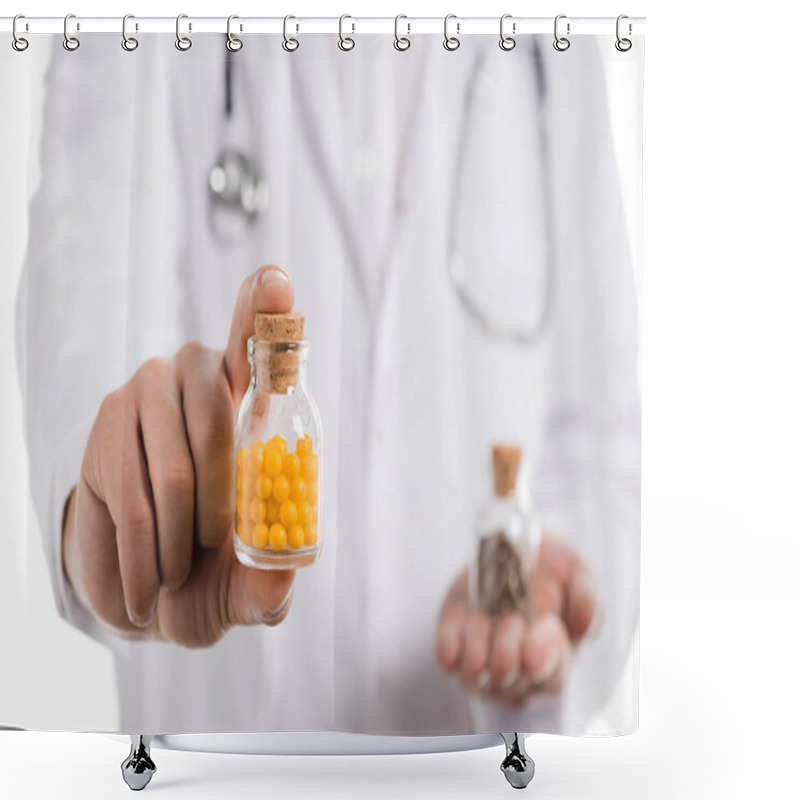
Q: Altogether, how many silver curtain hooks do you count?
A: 12